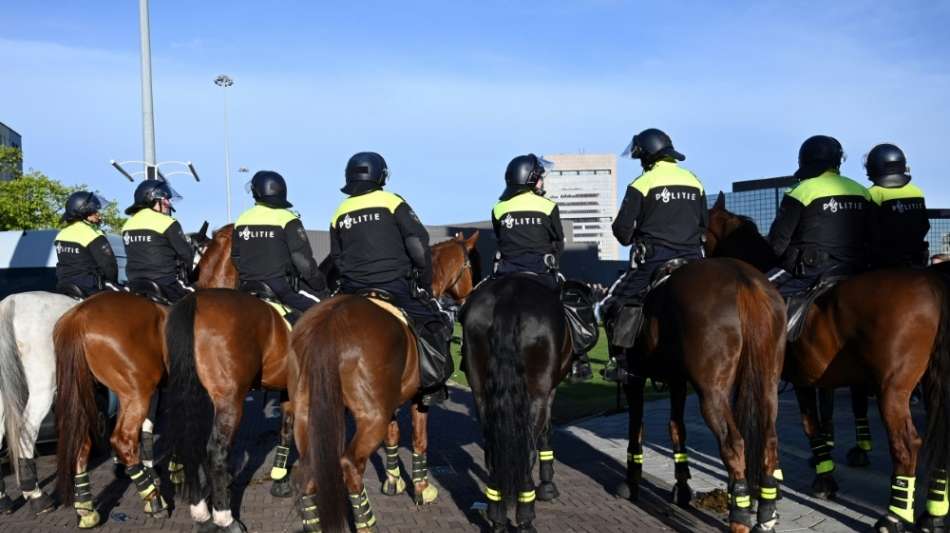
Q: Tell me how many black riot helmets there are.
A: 8